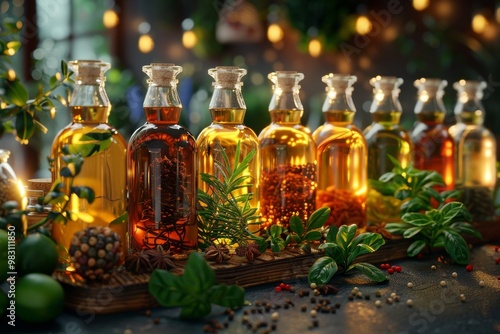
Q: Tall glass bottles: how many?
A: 8